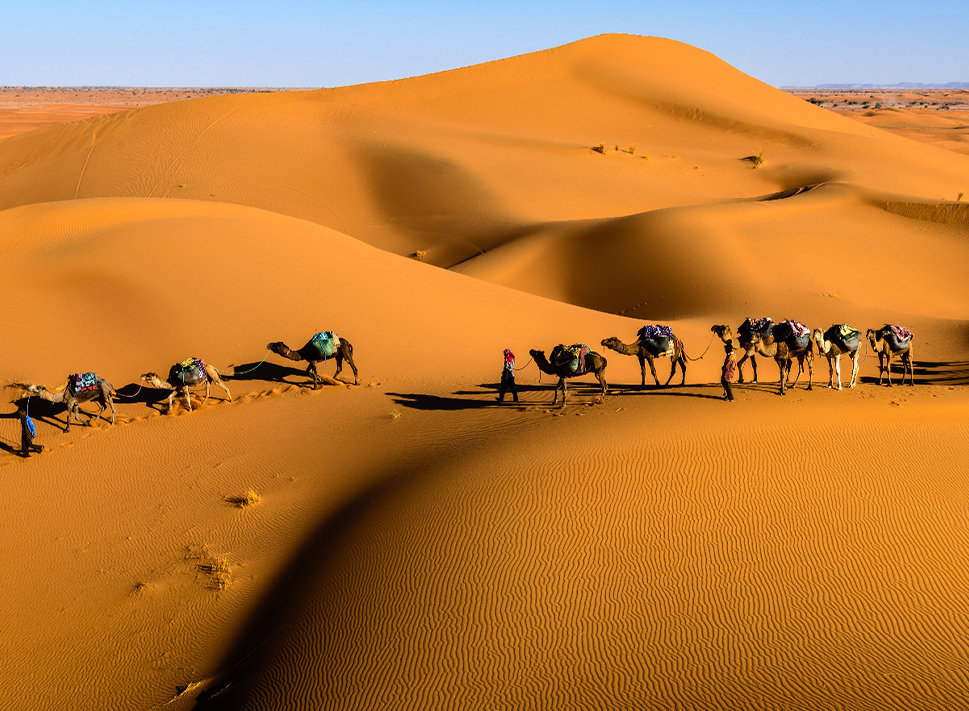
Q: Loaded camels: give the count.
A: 9